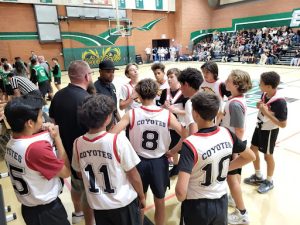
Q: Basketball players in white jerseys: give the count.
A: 11